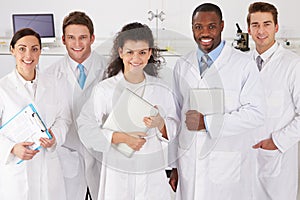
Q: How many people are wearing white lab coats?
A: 5